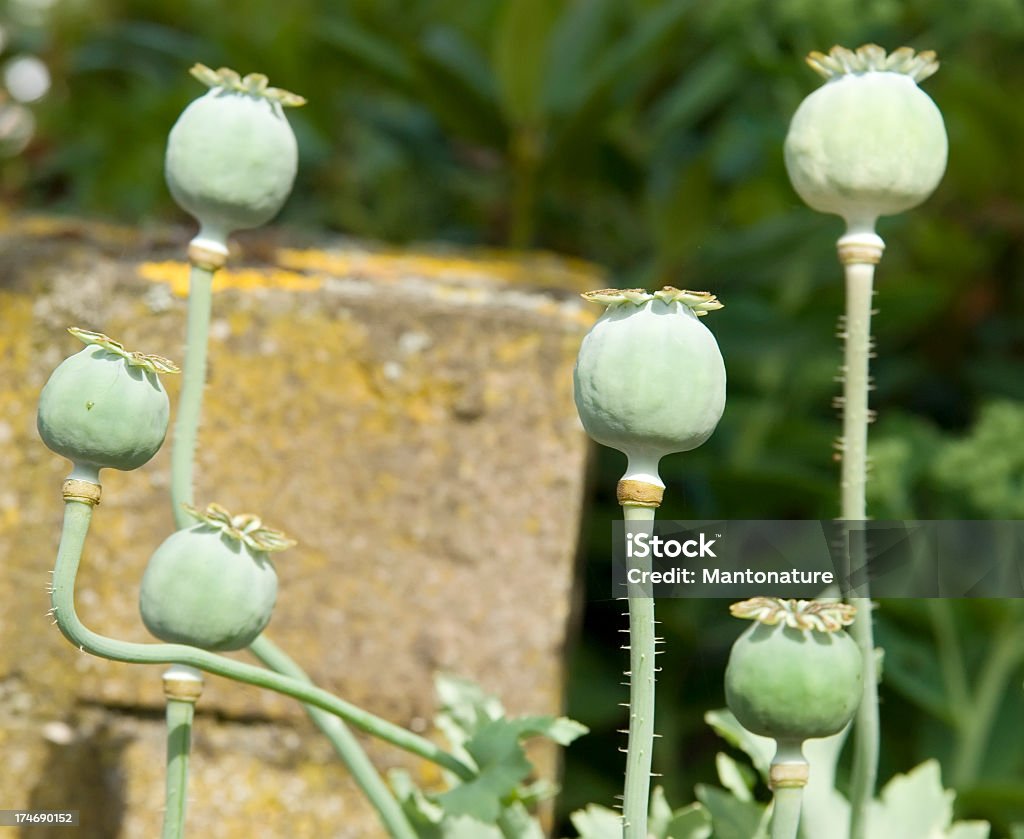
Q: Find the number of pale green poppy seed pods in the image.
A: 6